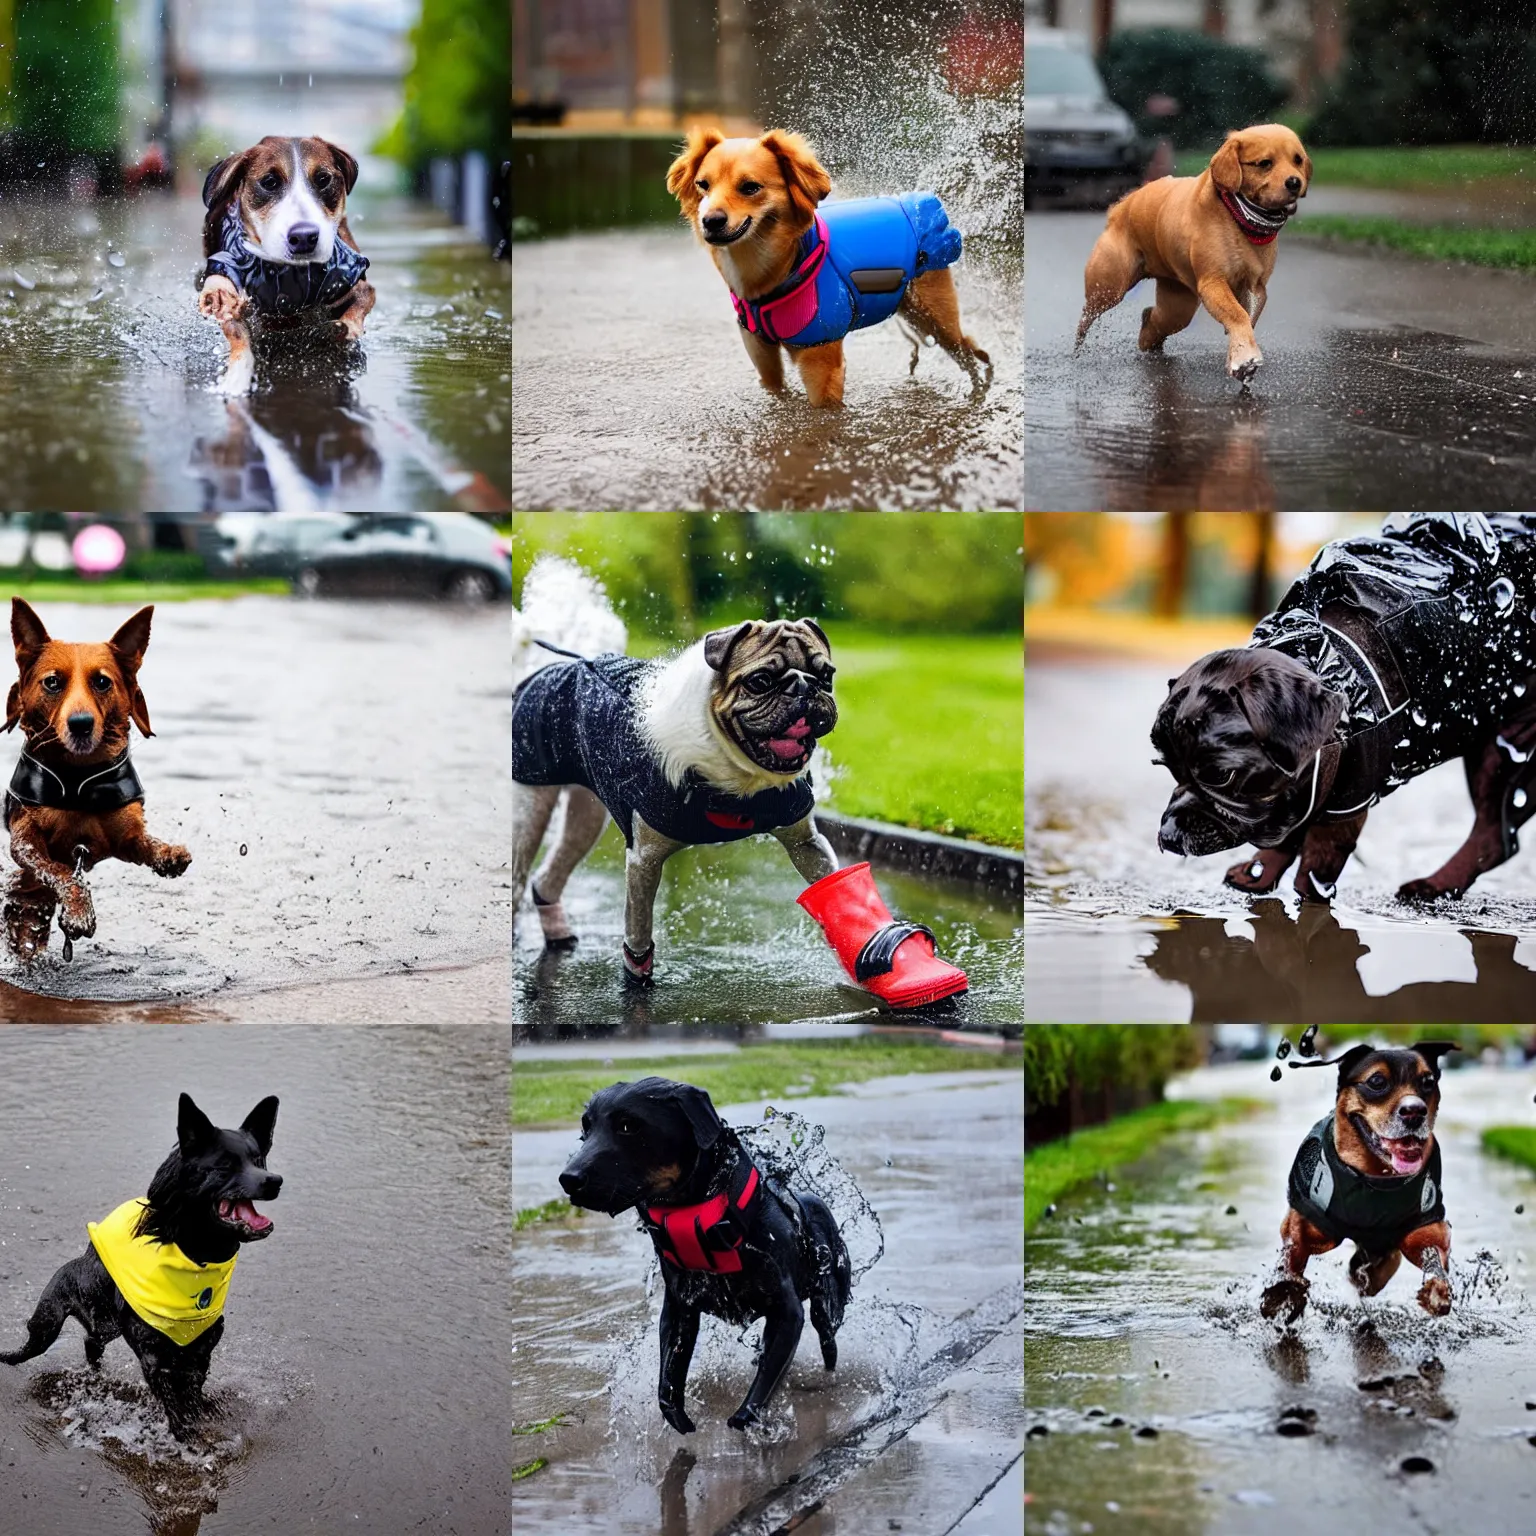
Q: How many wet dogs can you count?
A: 9